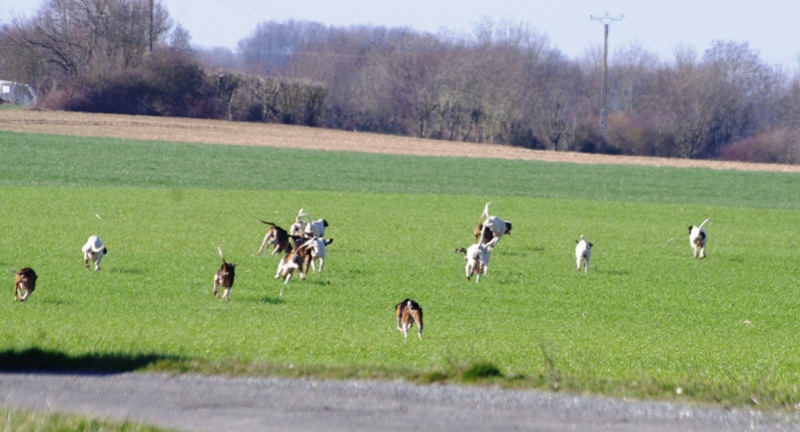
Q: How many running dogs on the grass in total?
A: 15